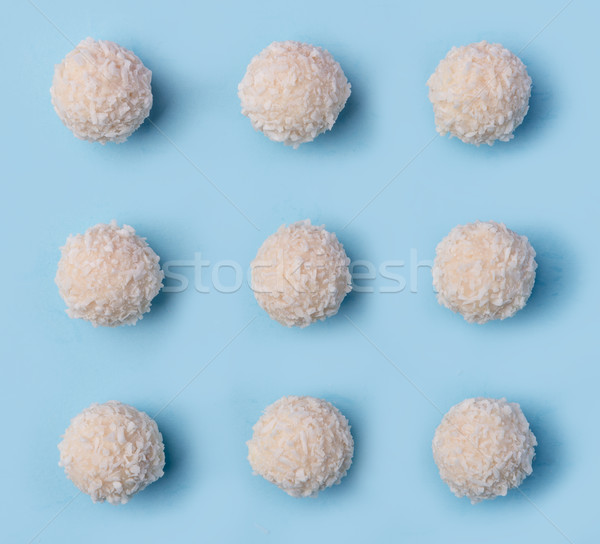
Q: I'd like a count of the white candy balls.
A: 9